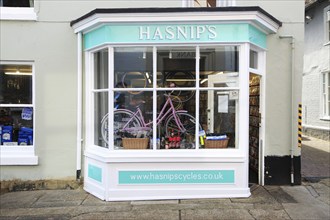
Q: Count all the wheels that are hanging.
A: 2